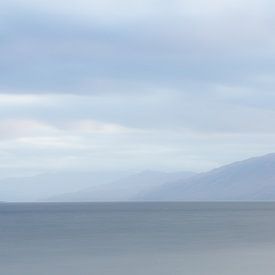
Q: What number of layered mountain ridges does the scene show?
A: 3